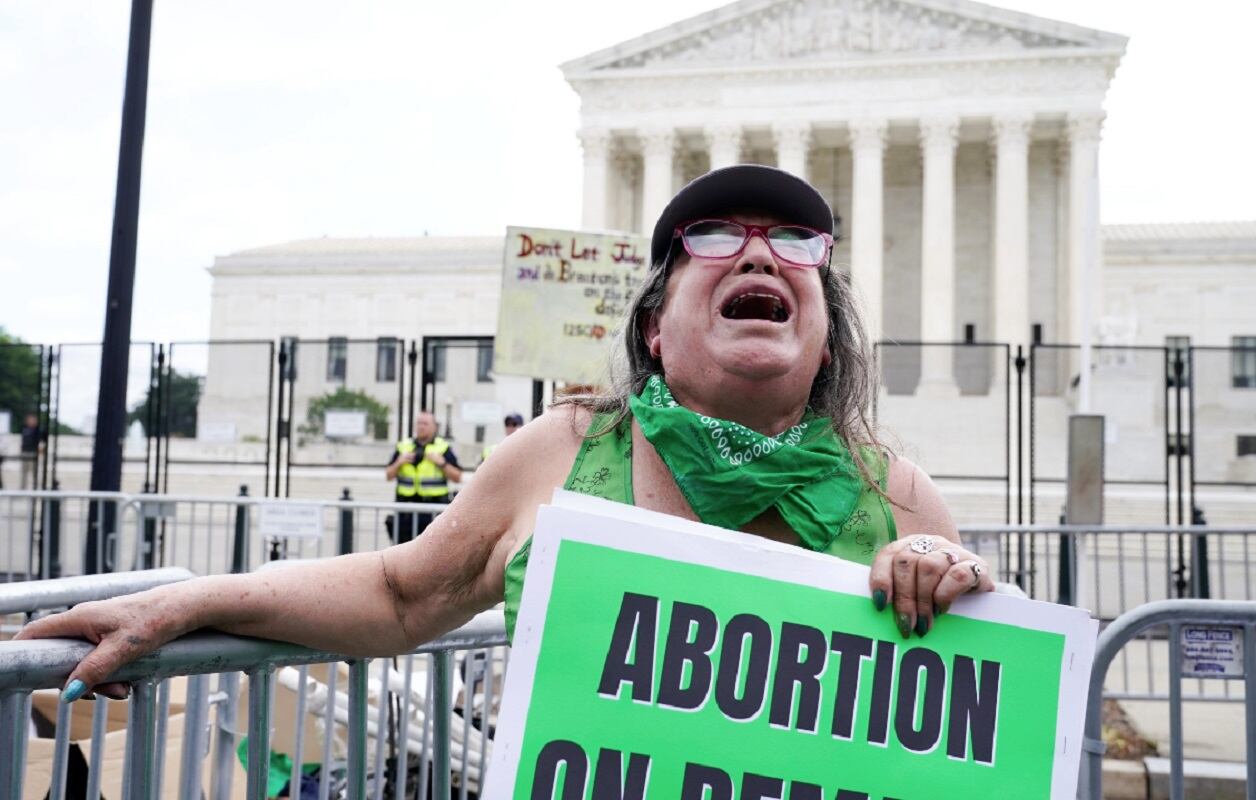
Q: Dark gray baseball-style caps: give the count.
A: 1